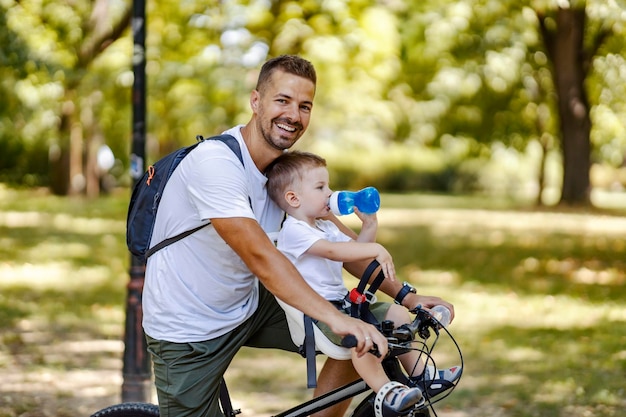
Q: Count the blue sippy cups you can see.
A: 1